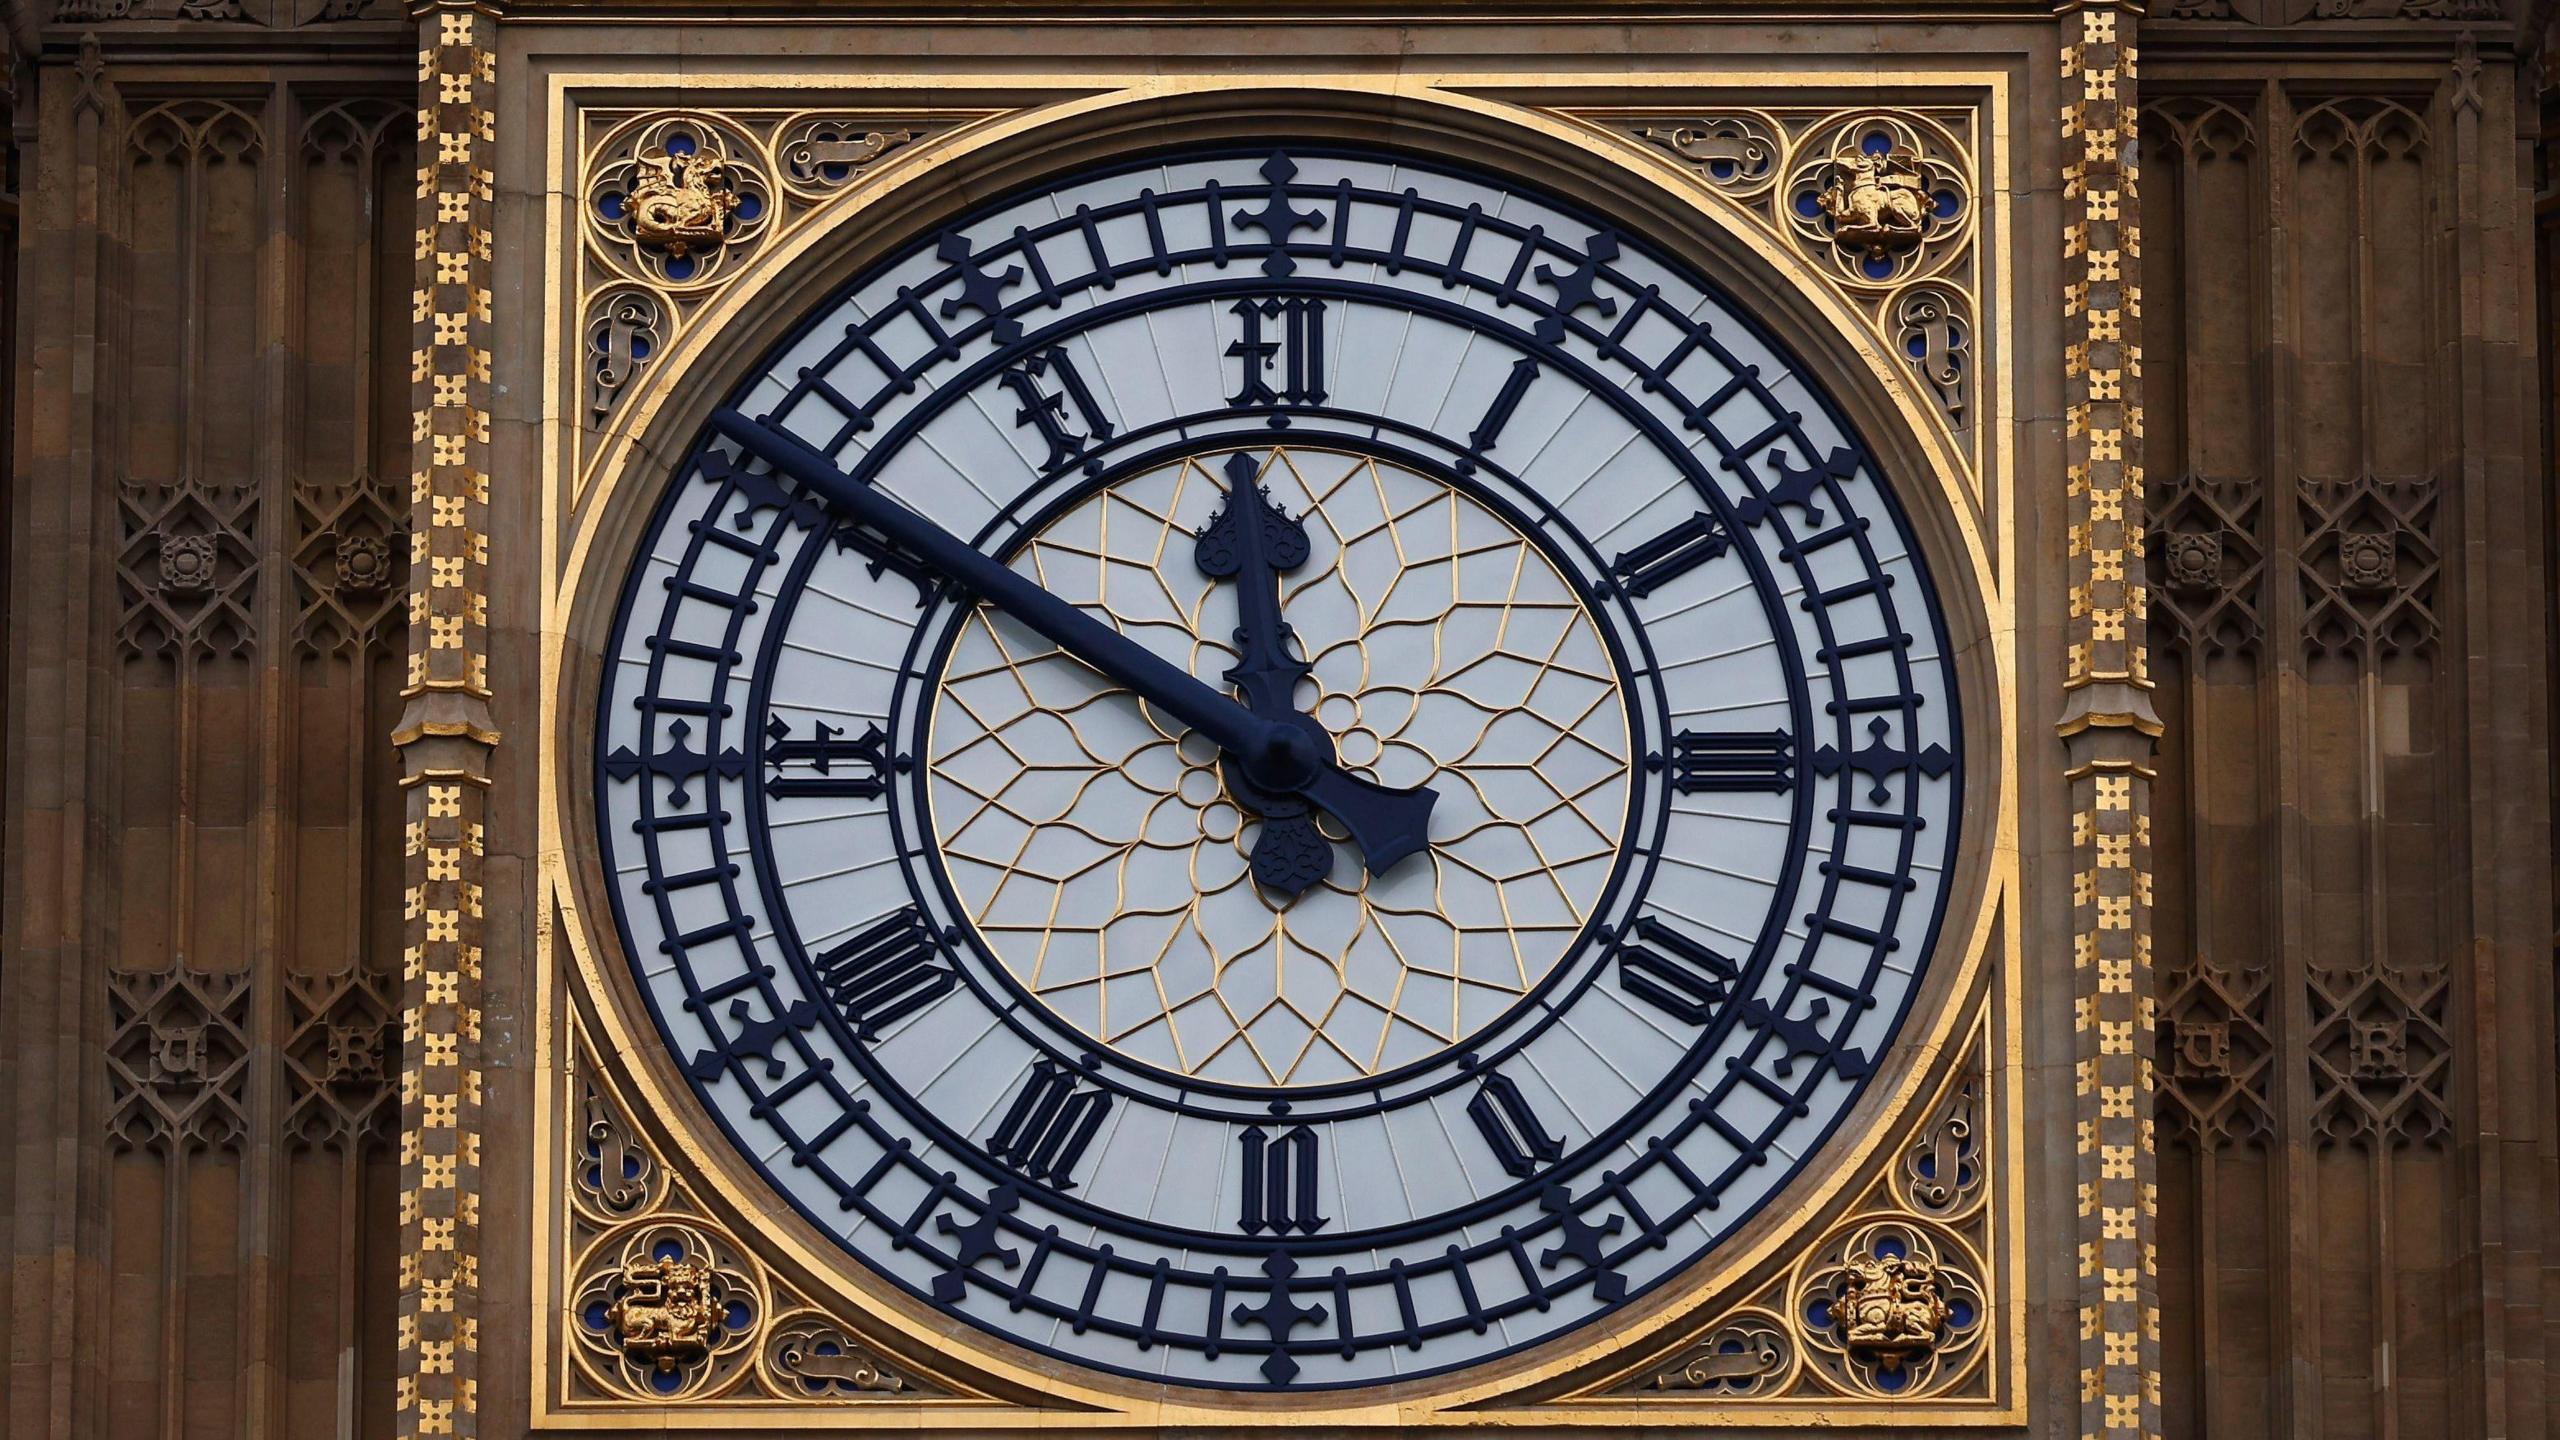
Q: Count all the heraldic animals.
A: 4